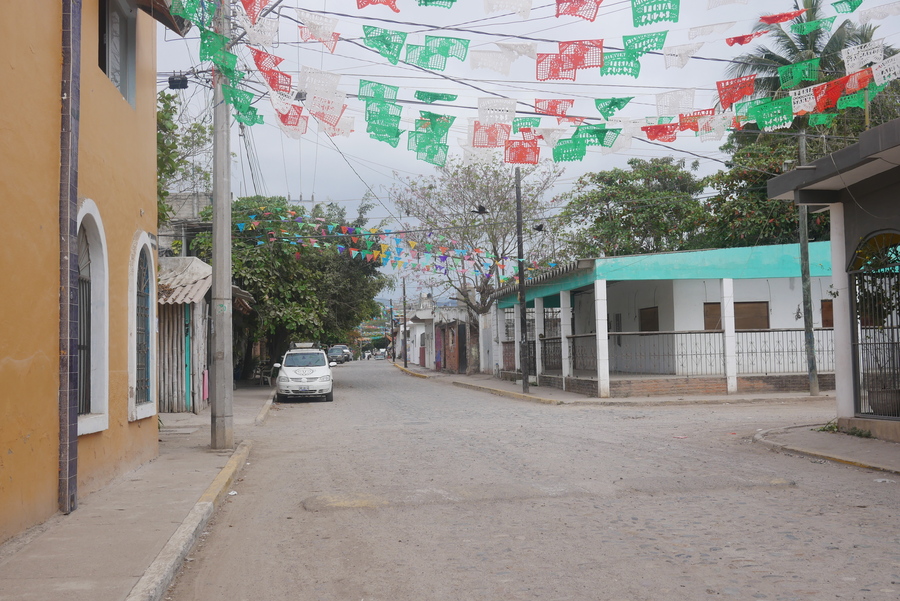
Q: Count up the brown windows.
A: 3